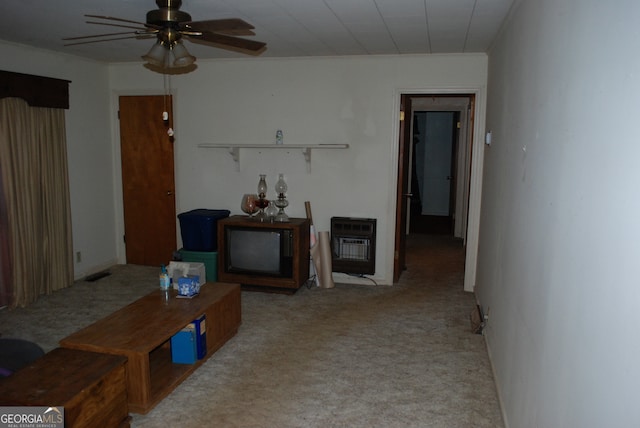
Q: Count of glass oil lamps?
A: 2